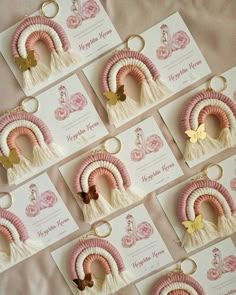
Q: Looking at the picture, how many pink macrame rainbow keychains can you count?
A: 9